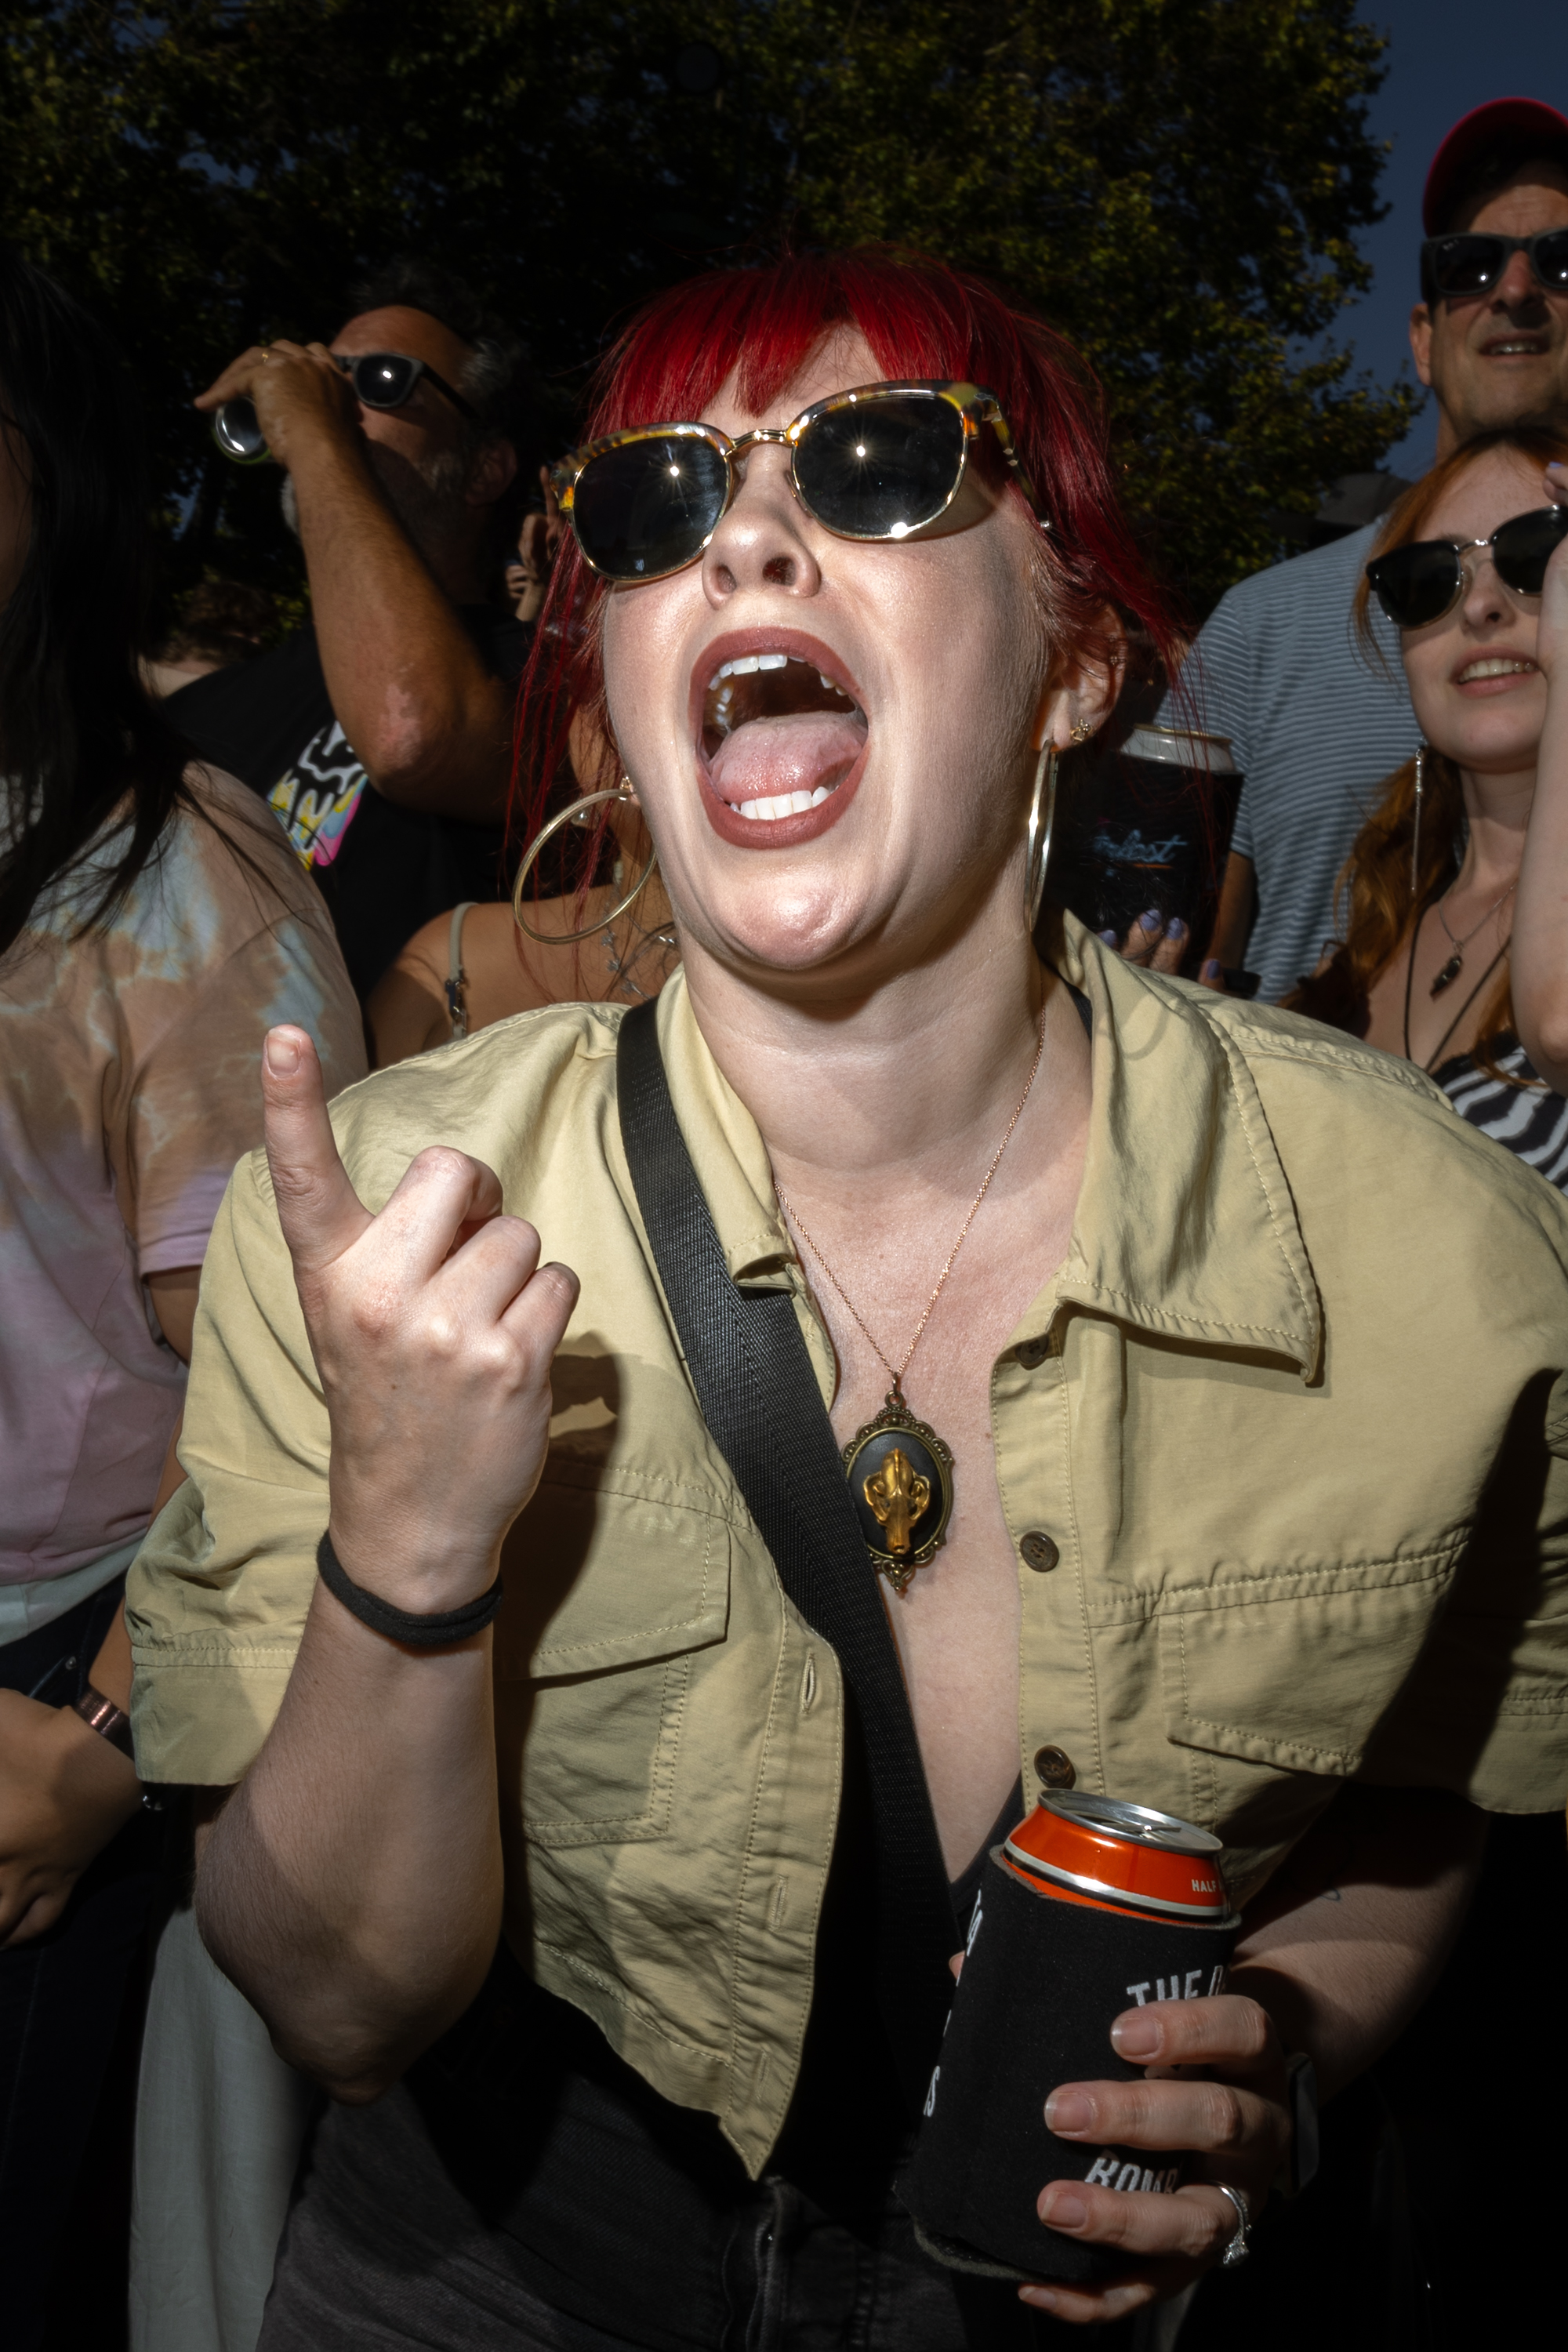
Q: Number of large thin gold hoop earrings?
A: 2